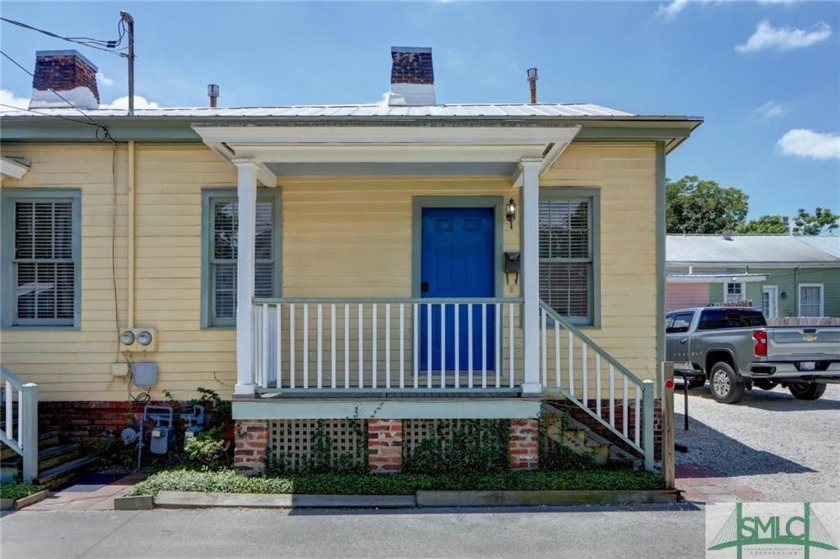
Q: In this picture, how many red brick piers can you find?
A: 3